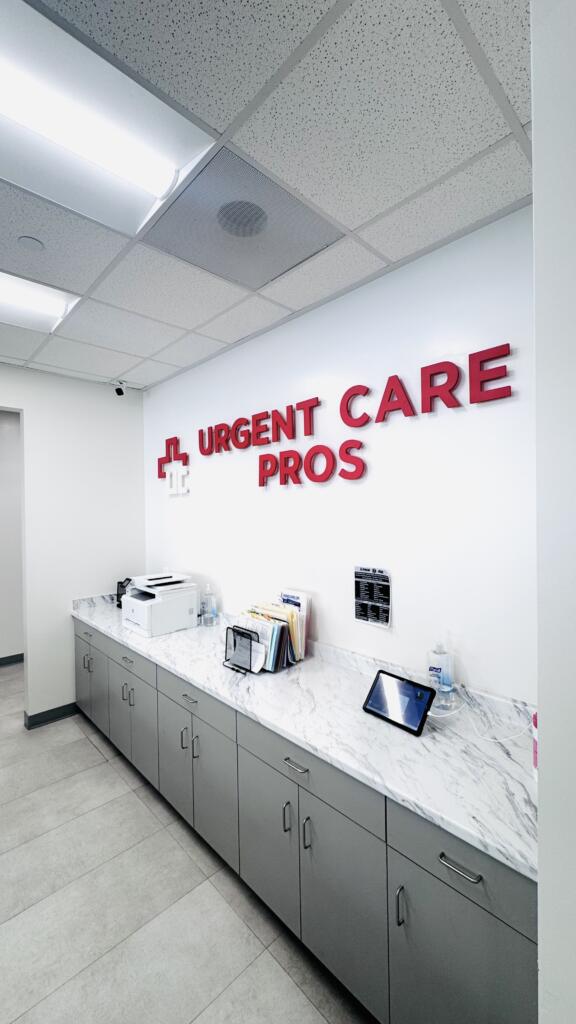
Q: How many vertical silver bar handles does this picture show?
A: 9